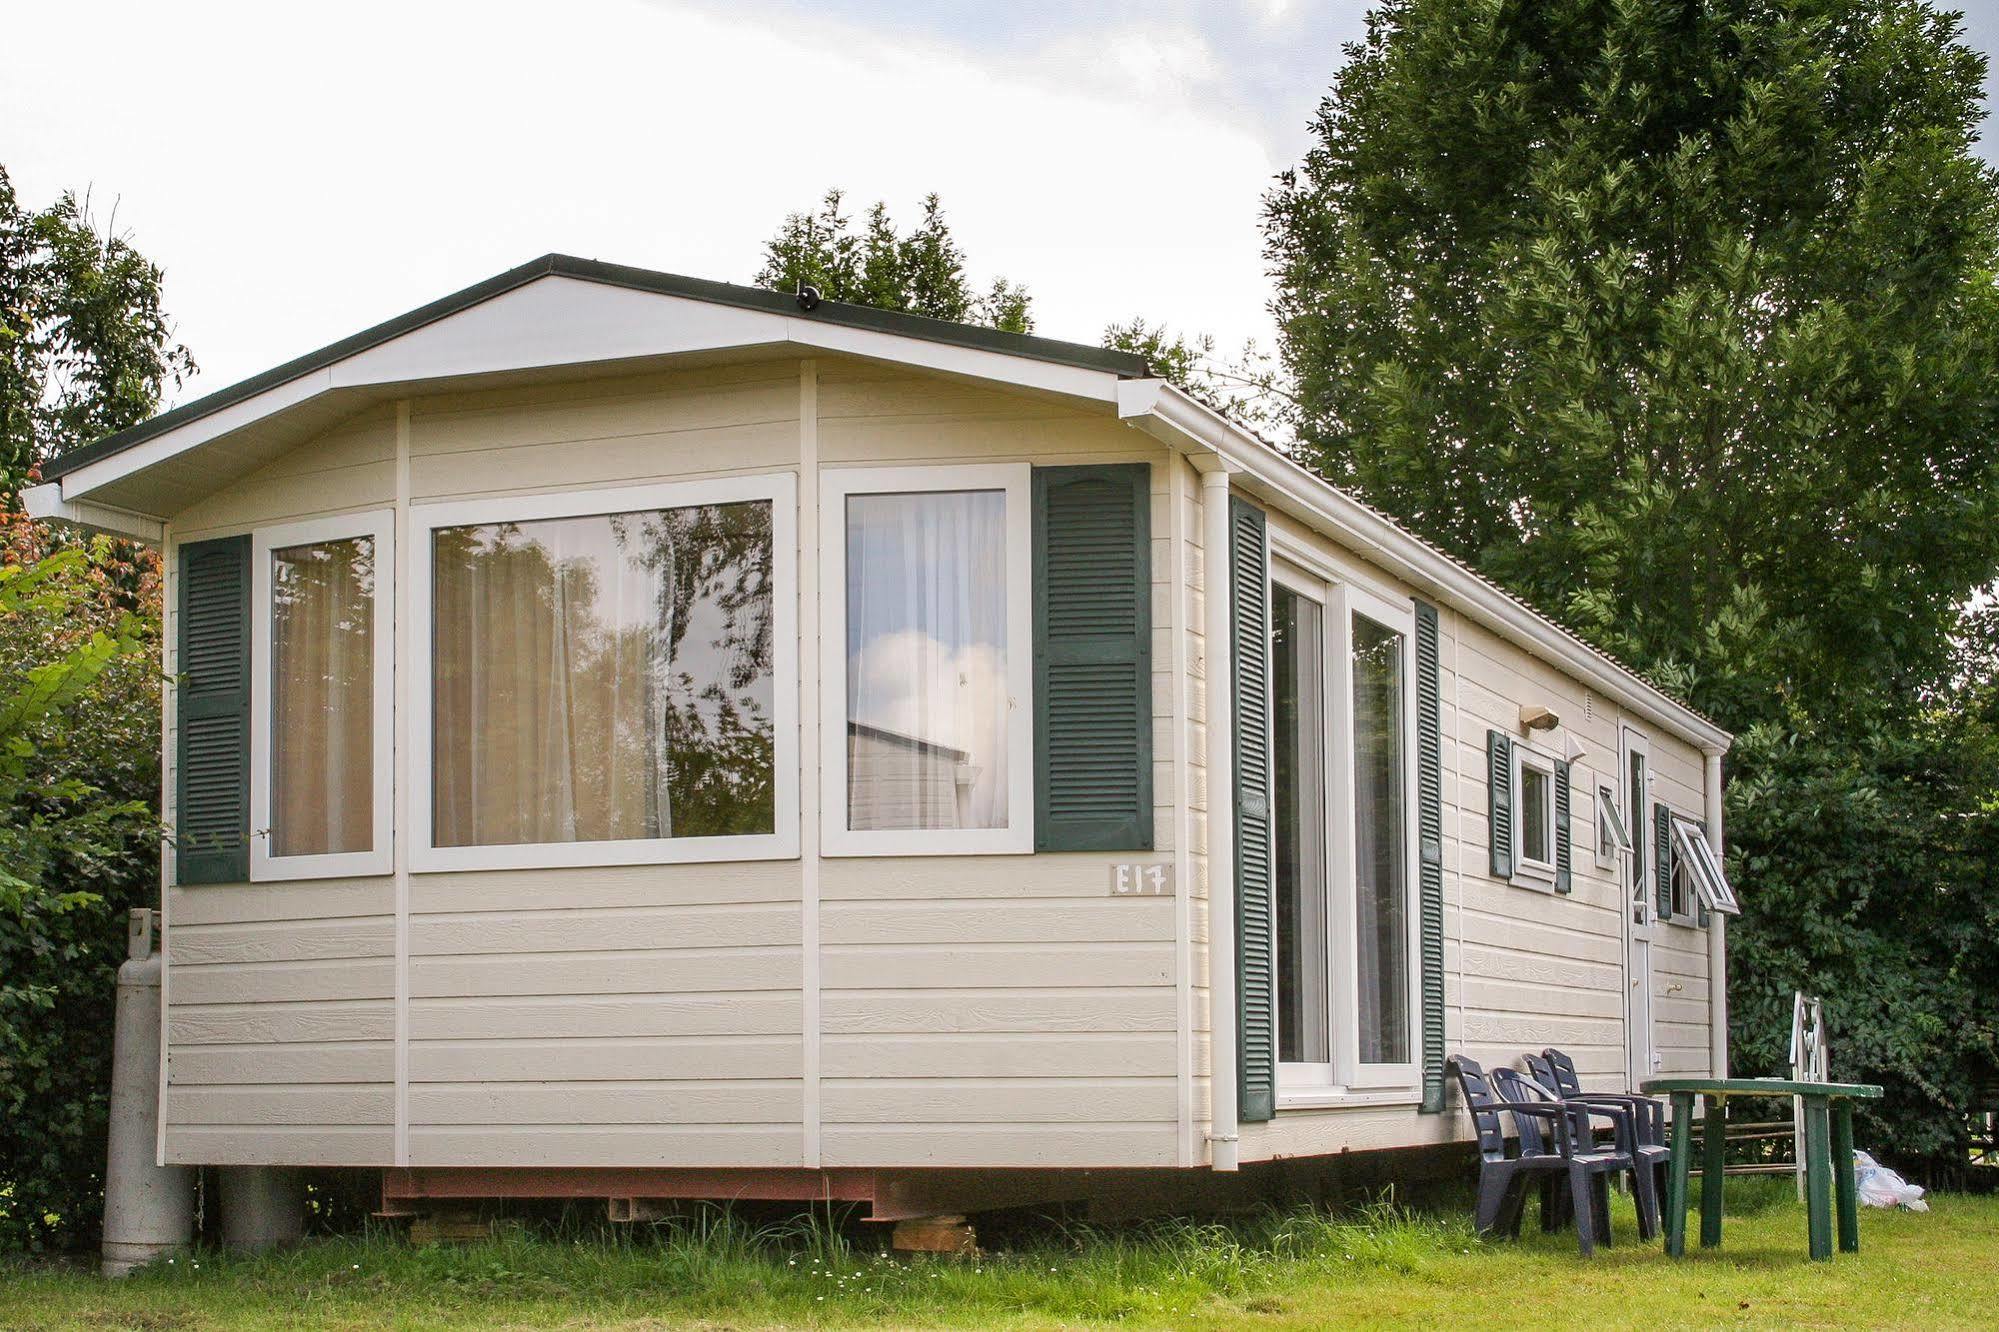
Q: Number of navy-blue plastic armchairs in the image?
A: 4